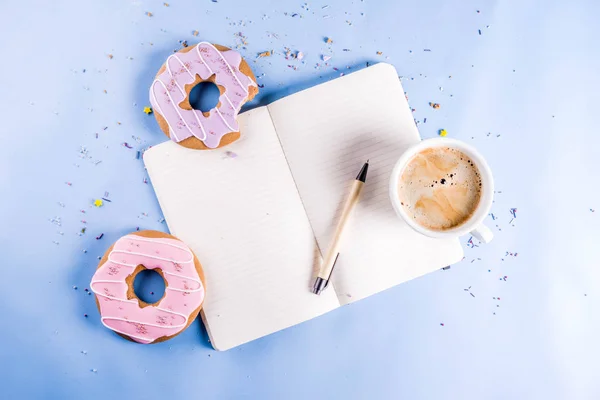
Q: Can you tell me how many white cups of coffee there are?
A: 1